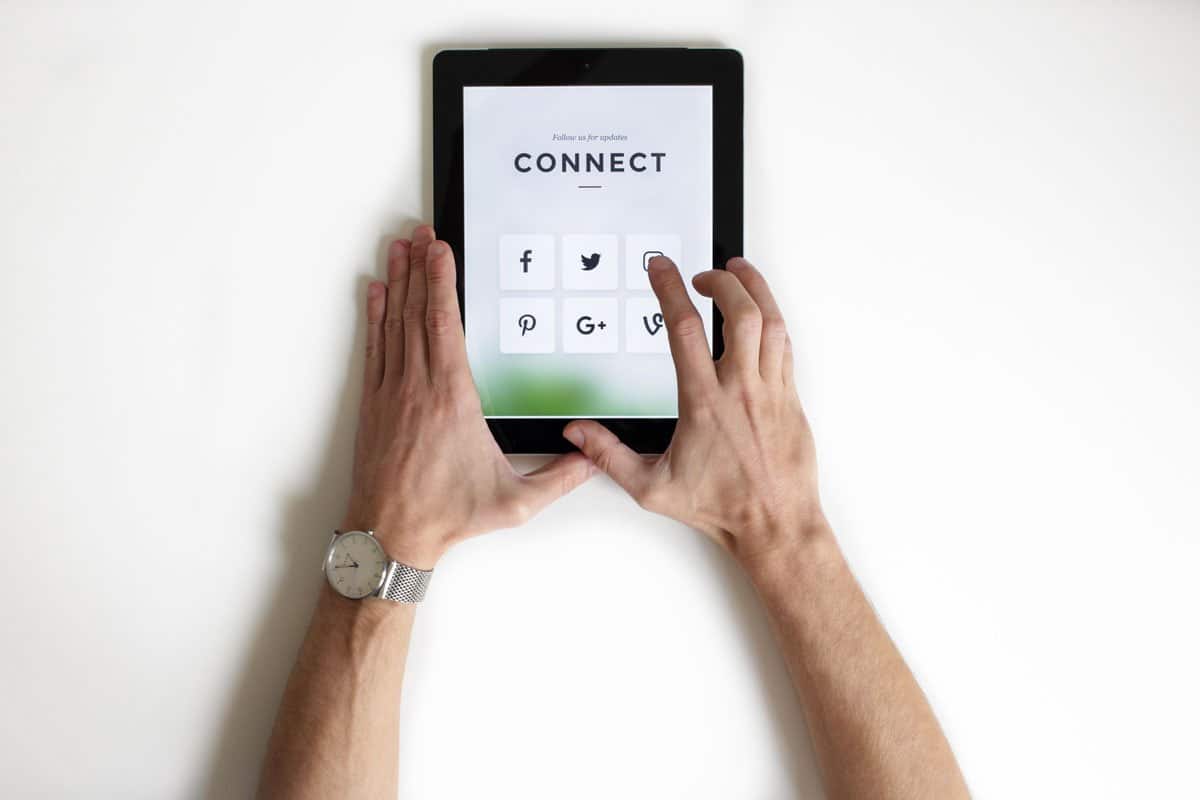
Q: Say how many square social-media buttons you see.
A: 6